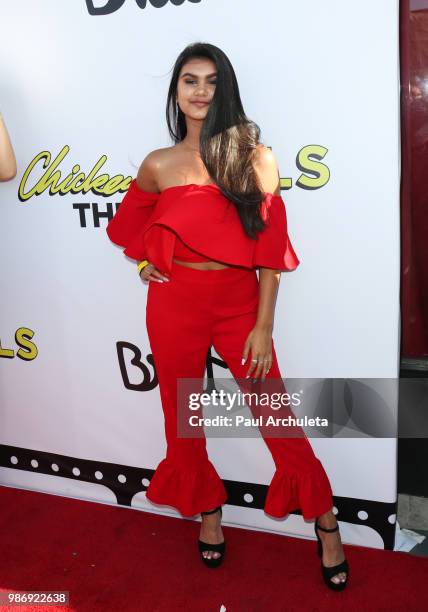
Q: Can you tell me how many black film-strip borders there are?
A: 1